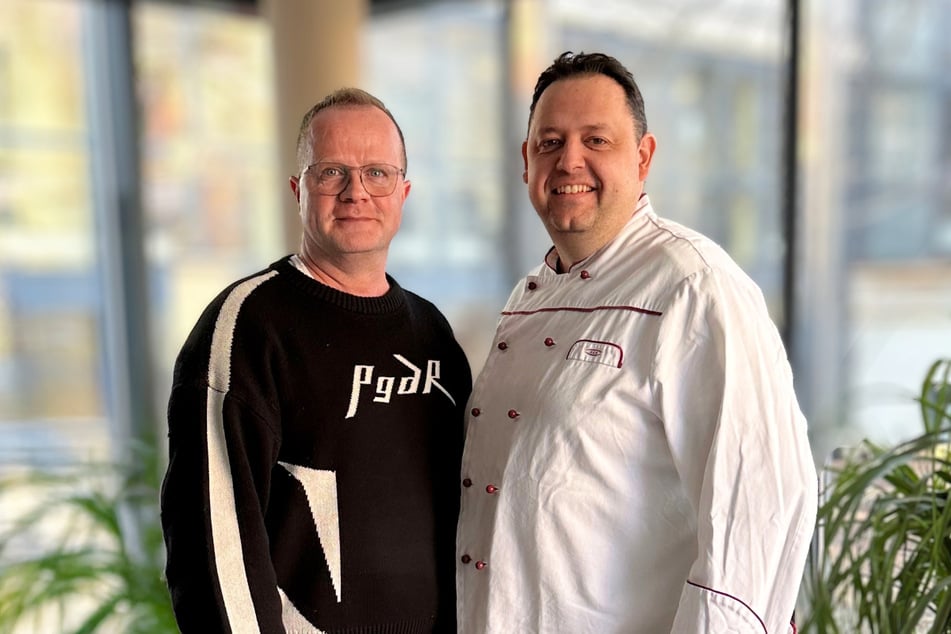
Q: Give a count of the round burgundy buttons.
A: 10